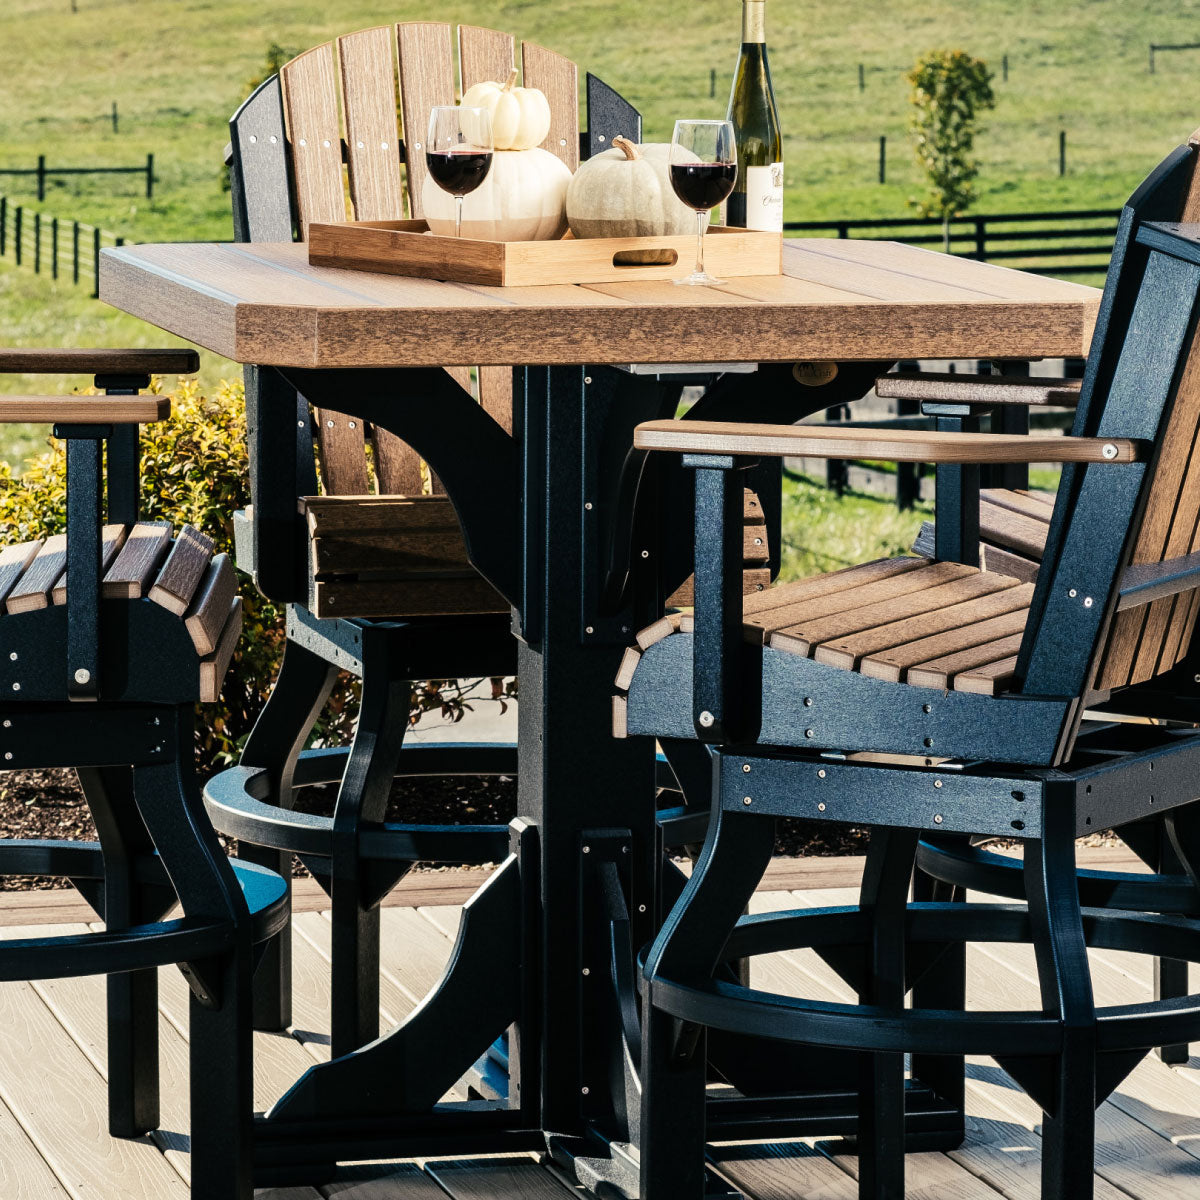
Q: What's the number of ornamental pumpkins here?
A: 3